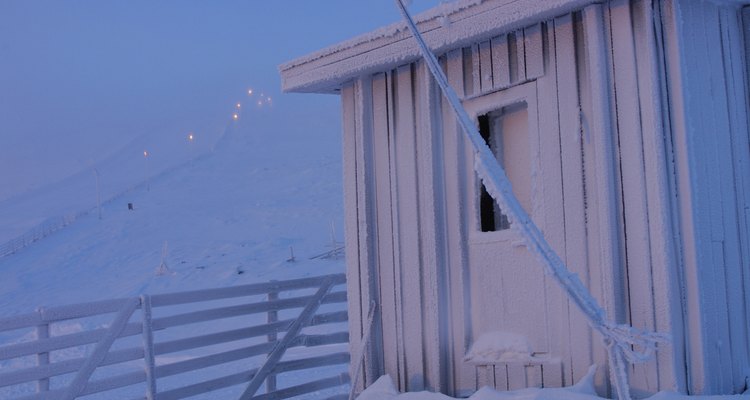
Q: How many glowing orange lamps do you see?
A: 8